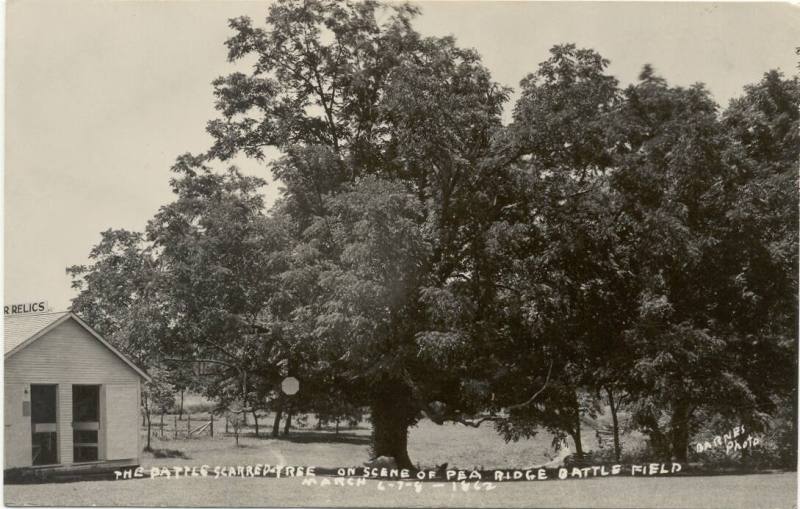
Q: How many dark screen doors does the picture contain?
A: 2